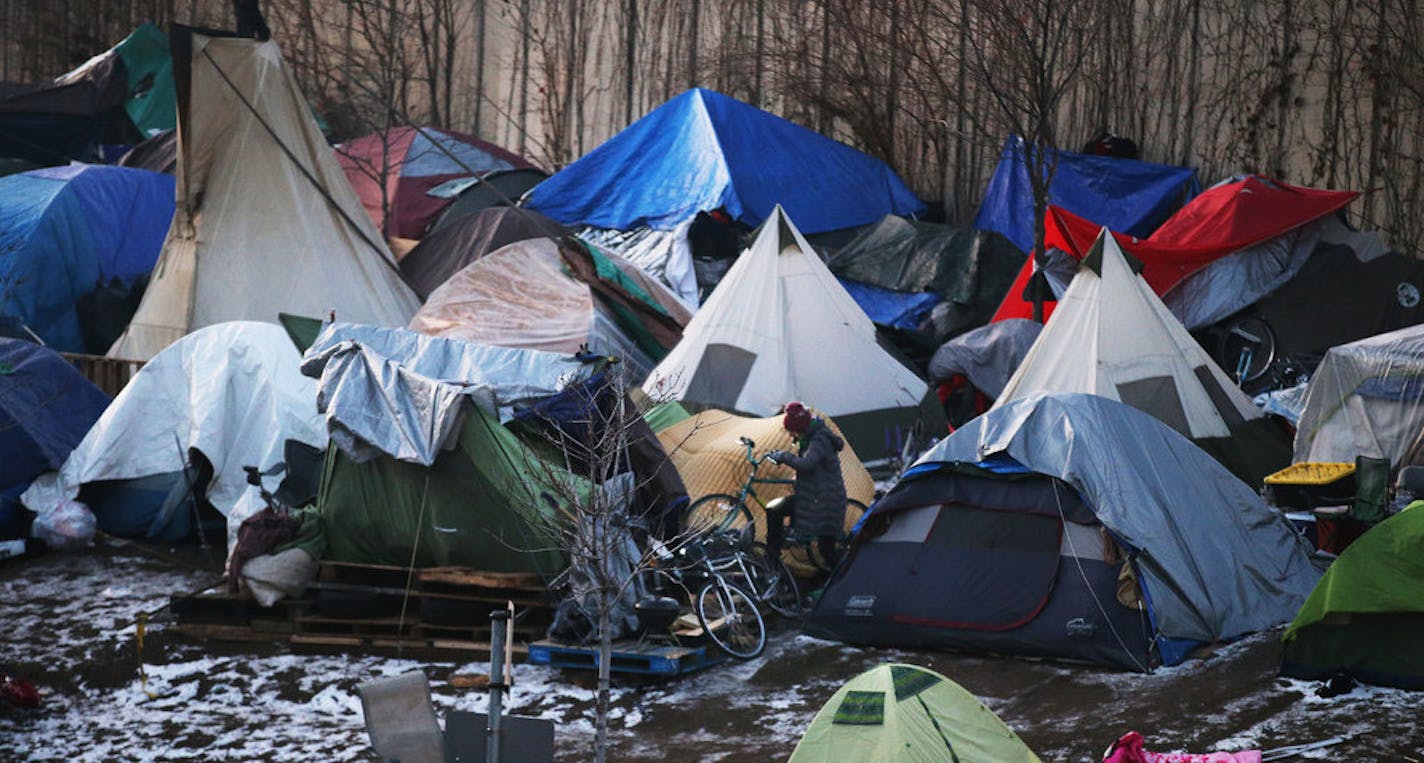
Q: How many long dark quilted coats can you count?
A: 1